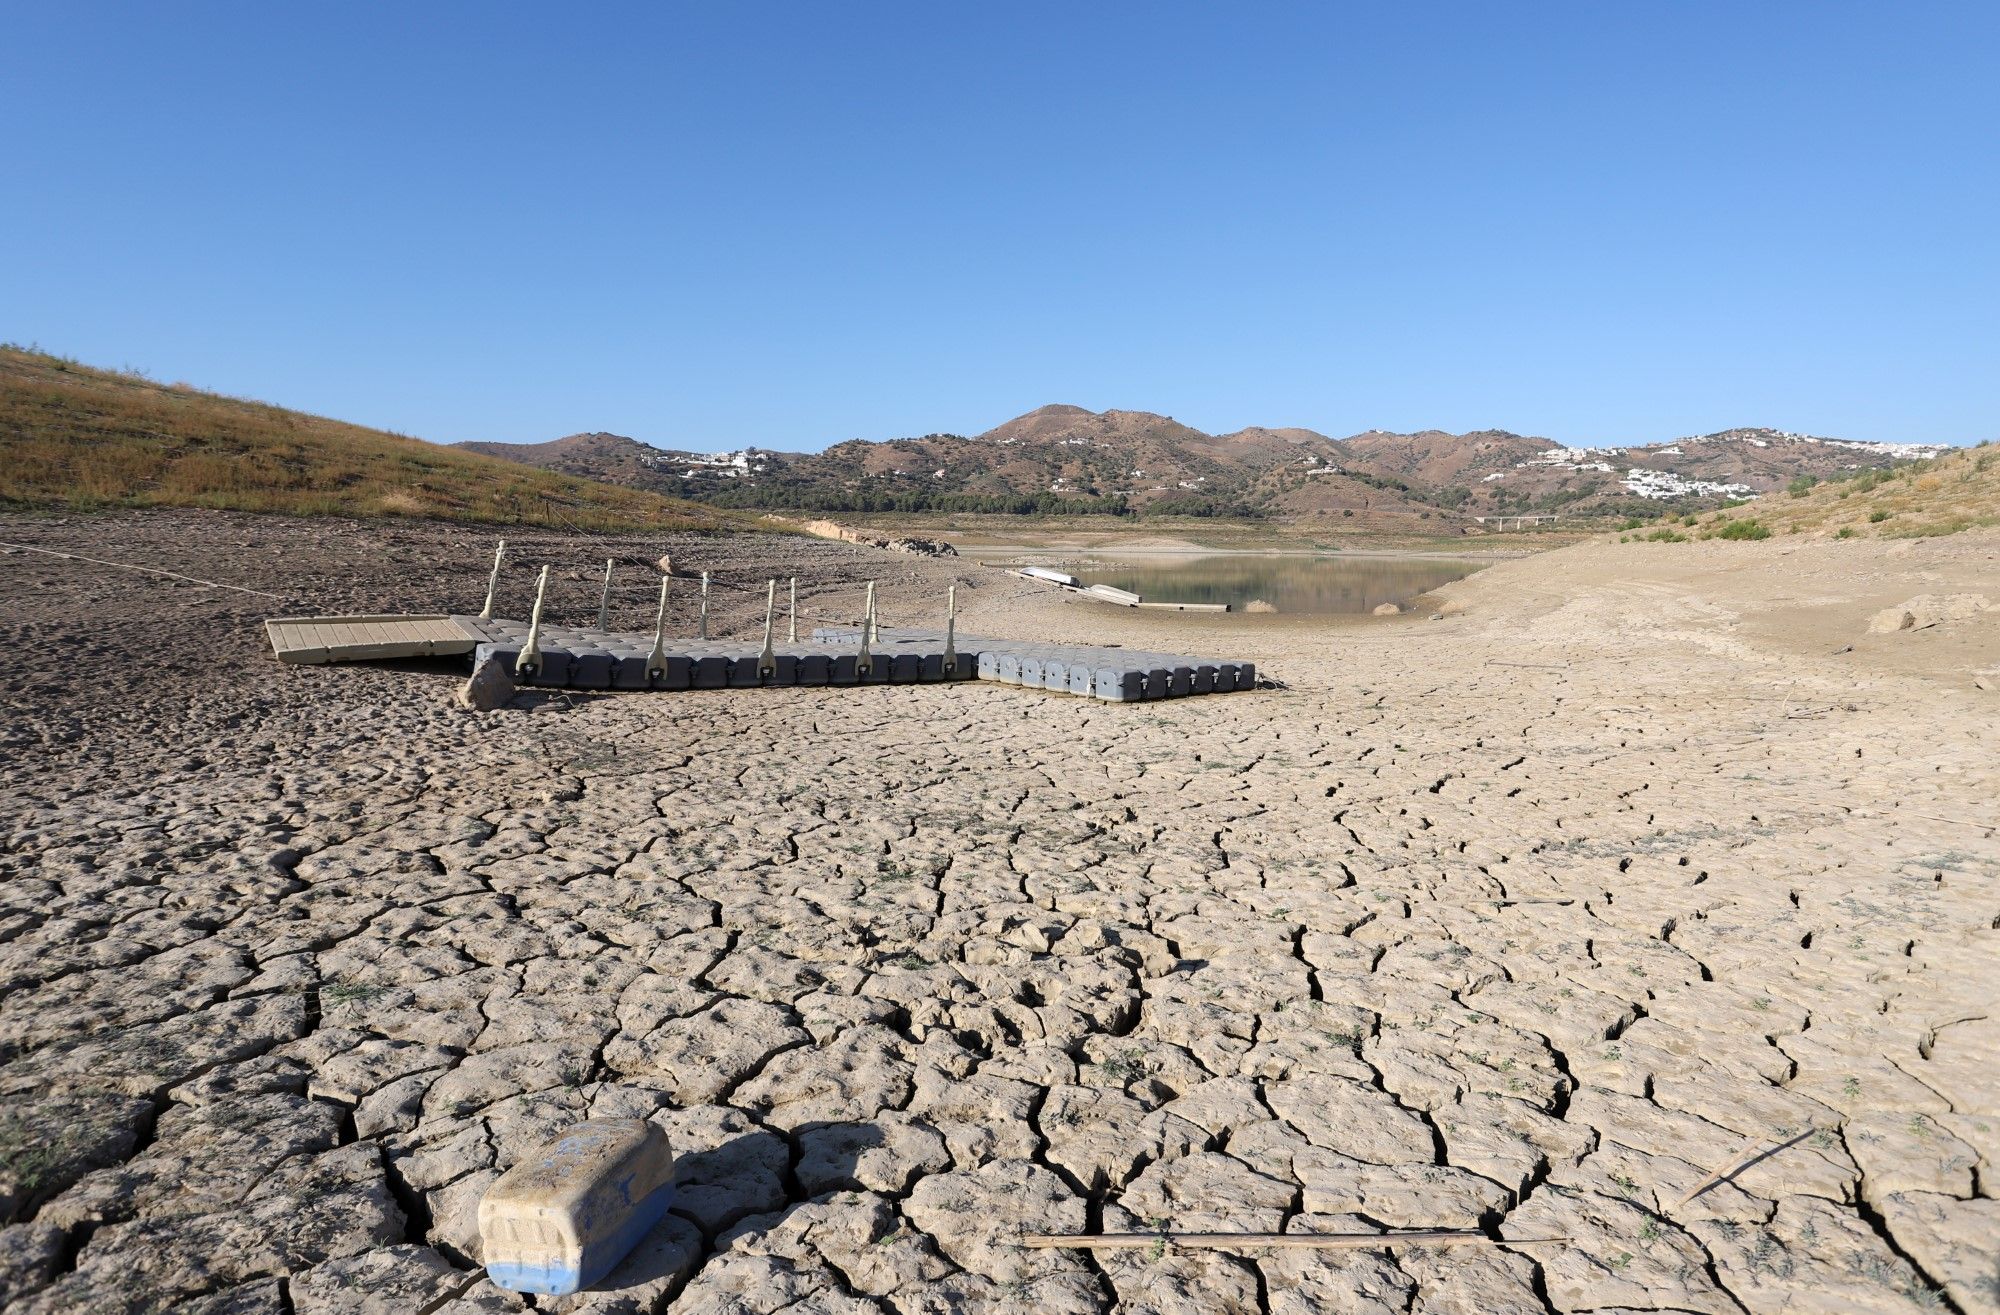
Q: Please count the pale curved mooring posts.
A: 10